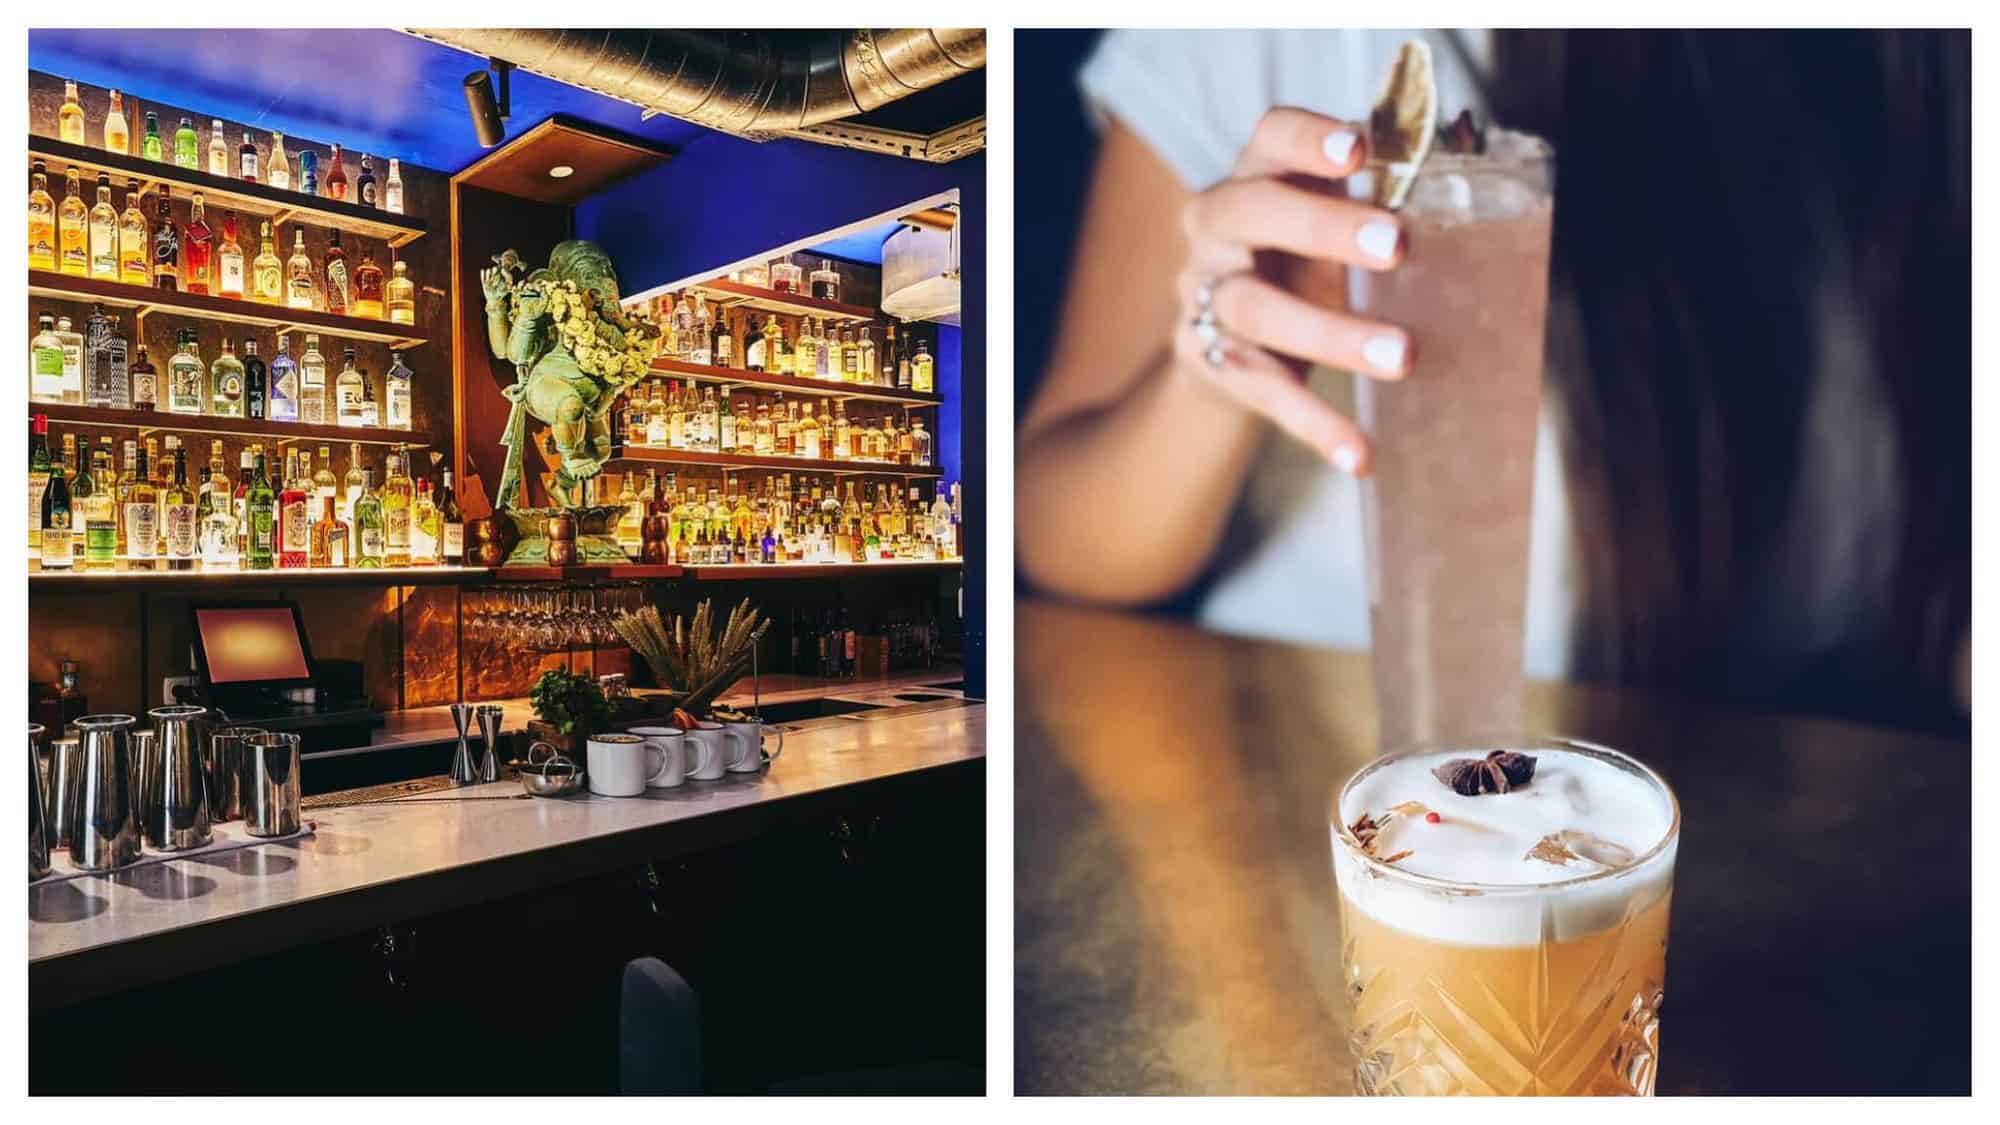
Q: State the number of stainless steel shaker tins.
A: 7